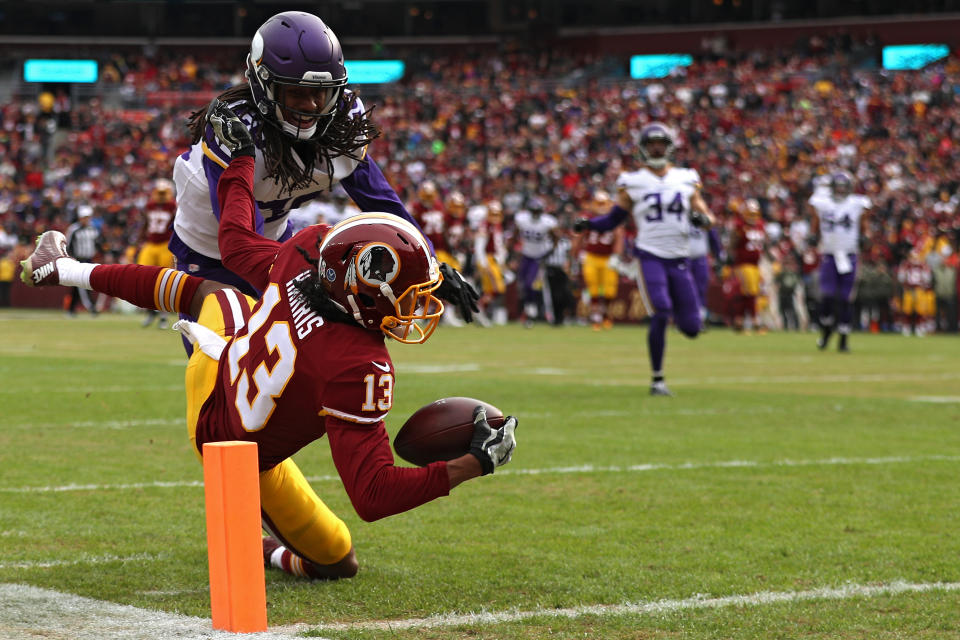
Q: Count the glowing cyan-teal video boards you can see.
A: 4